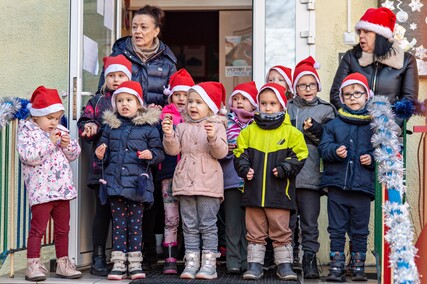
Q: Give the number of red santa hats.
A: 11